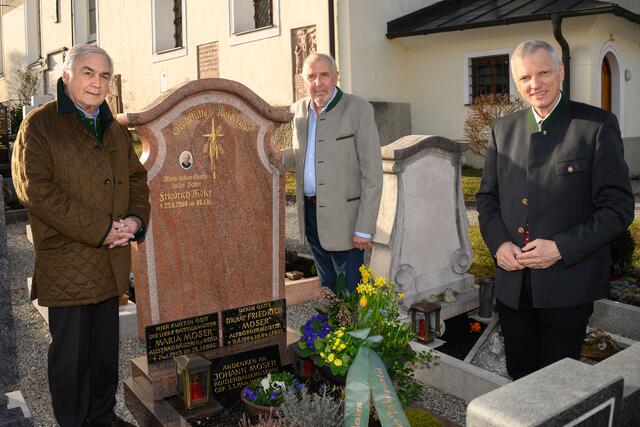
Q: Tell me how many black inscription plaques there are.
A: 3